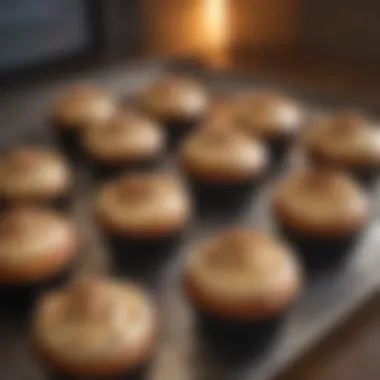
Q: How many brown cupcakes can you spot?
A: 12